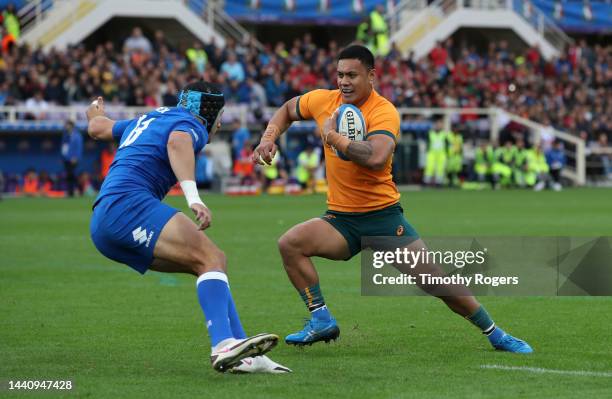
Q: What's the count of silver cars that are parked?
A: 0